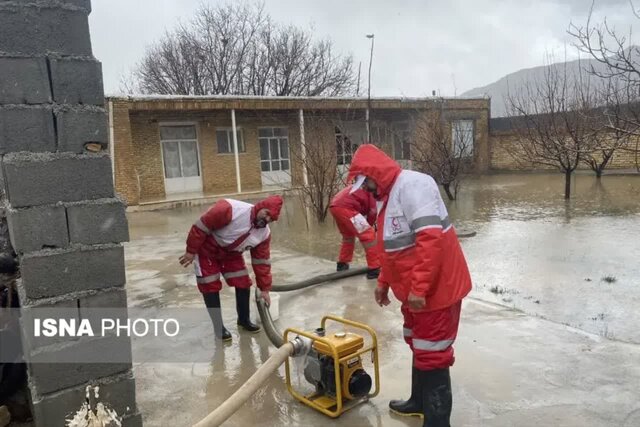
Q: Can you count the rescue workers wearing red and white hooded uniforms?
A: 3